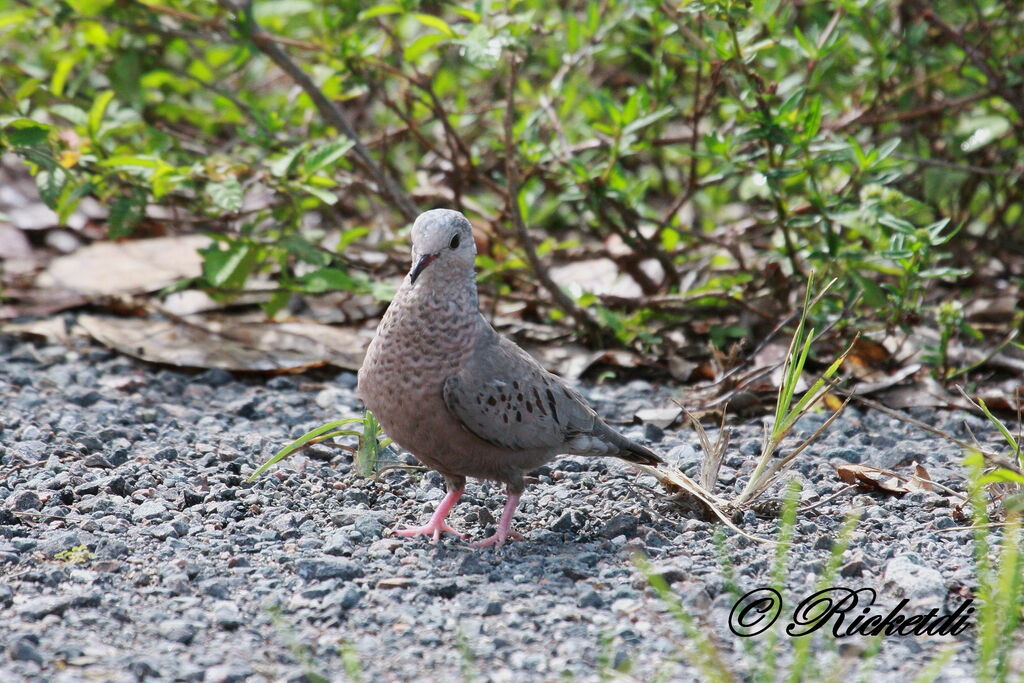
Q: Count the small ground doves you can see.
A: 1